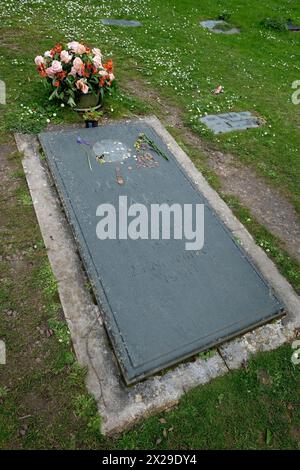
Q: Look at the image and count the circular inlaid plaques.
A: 1